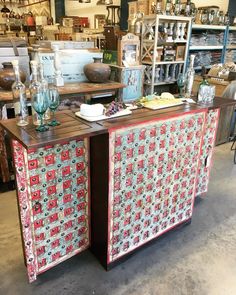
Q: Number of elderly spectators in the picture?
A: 0